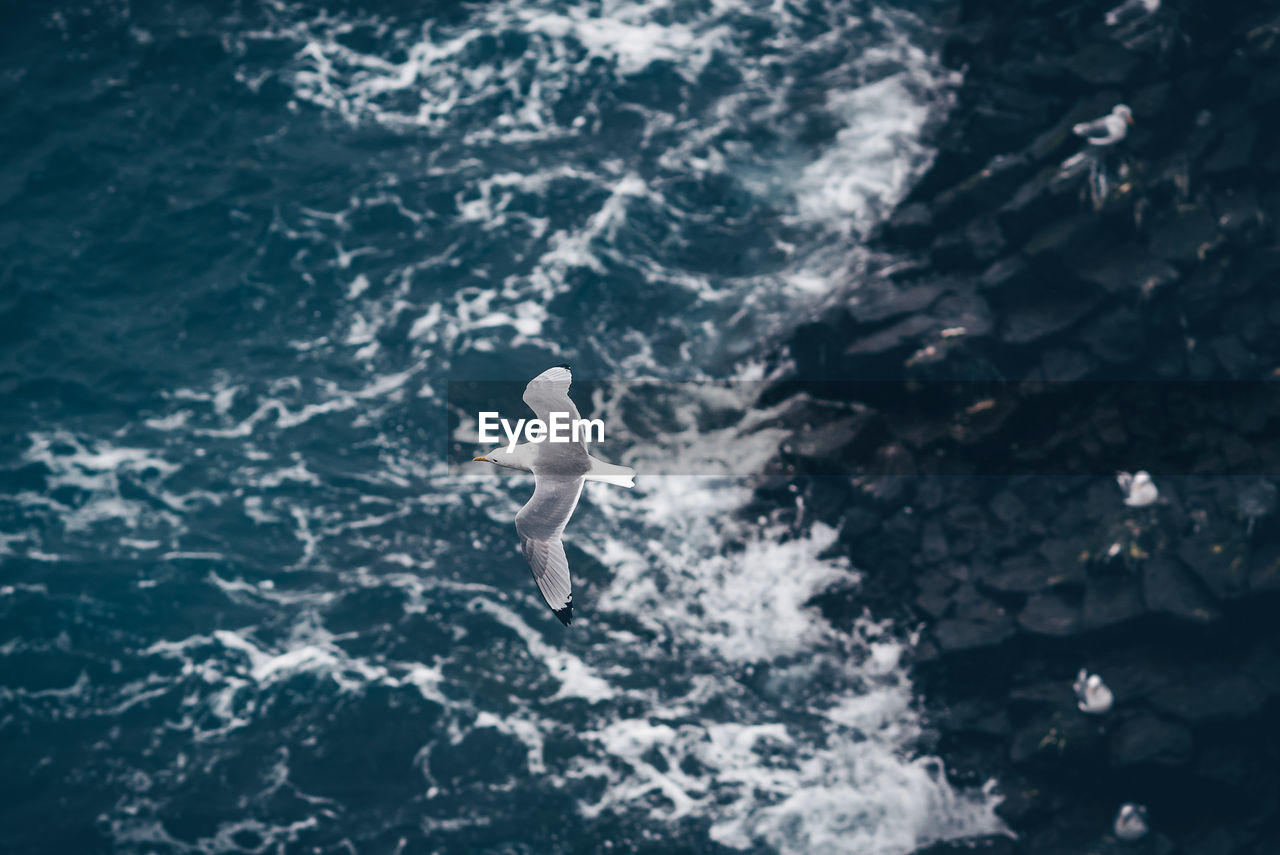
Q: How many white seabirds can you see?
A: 6